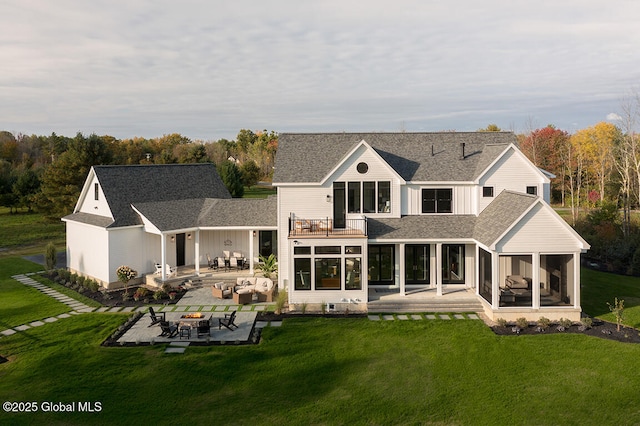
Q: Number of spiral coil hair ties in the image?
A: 0